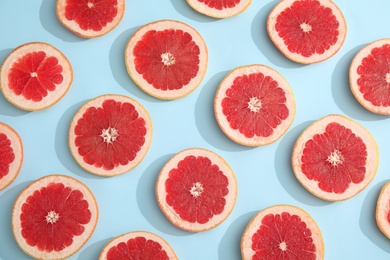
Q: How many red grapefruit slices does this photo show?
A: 15